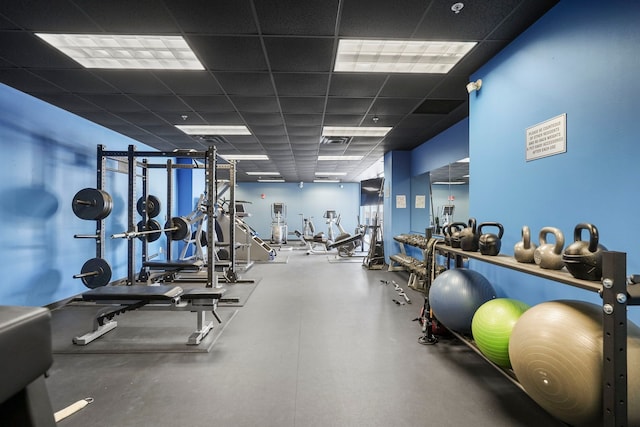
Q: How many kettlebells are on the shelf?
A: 7